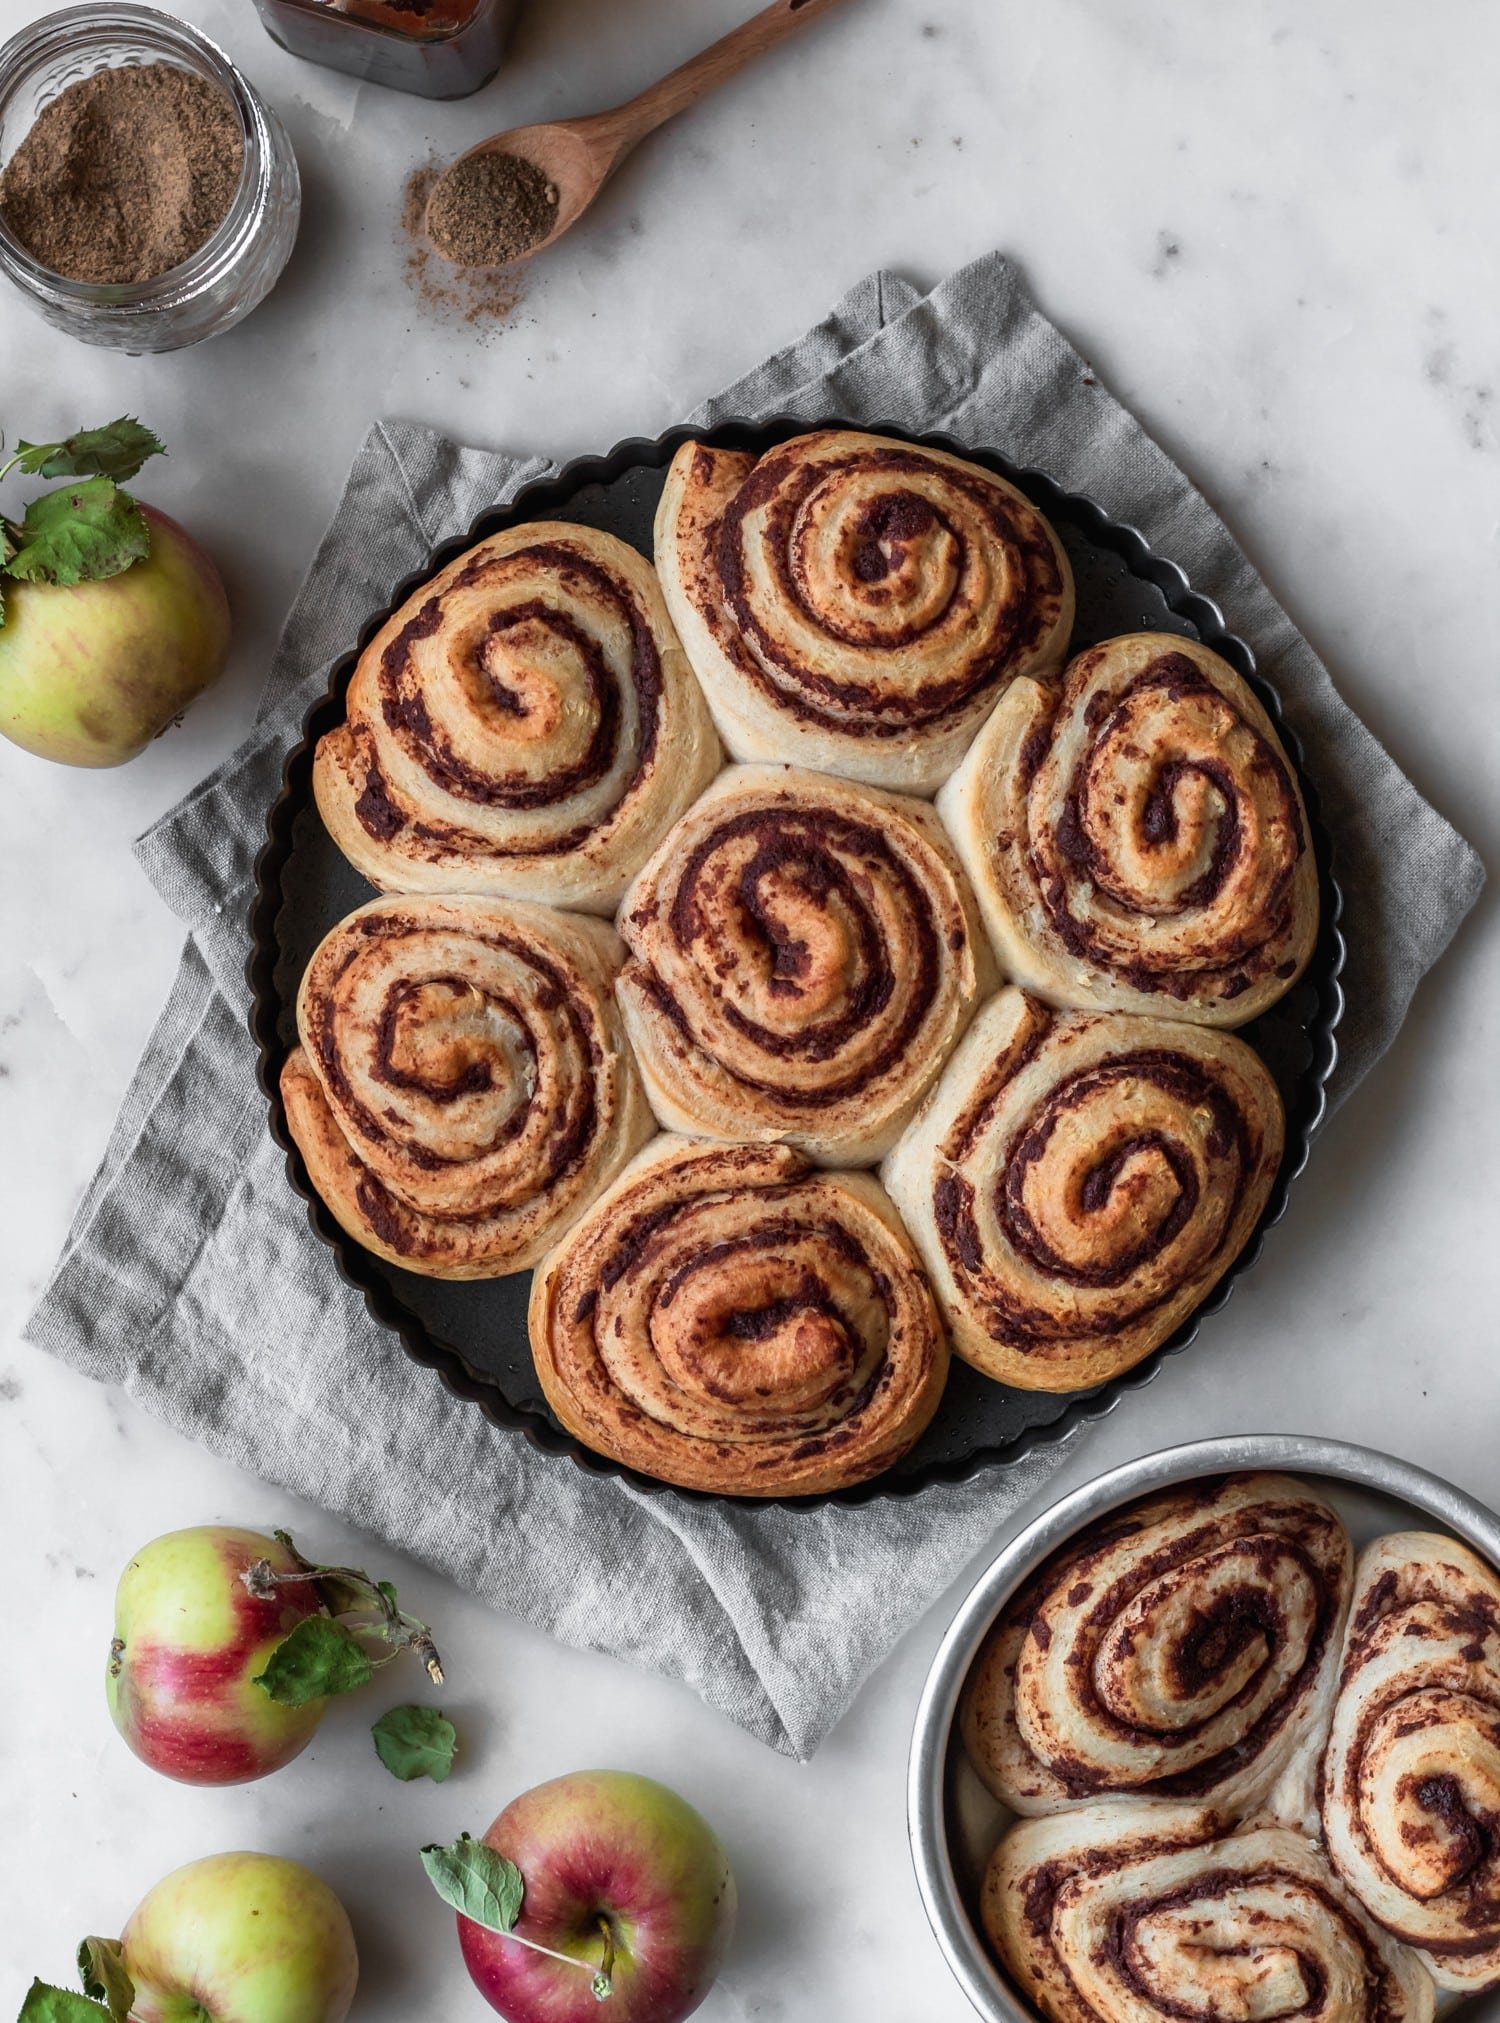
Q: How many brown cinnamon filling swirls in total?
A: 10